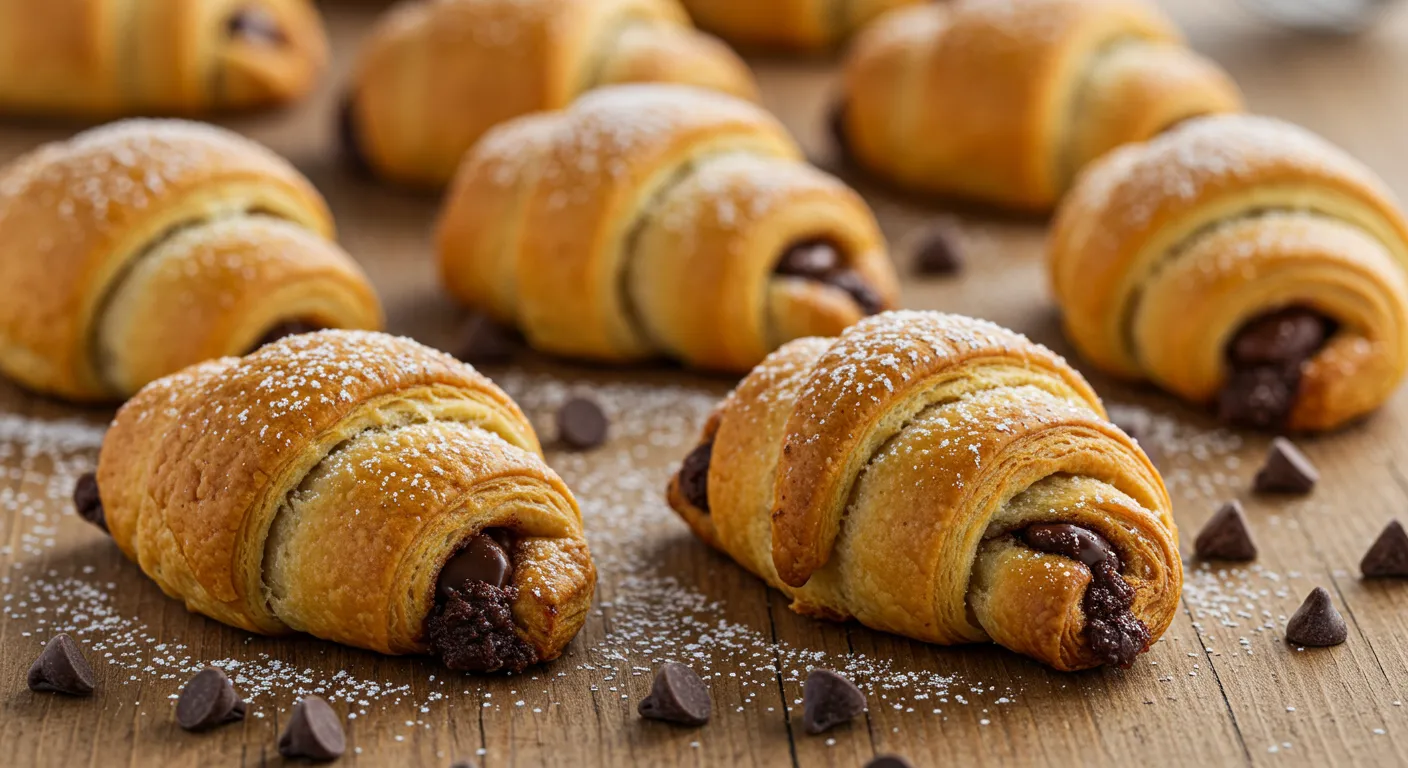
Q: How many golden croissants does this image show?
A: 9